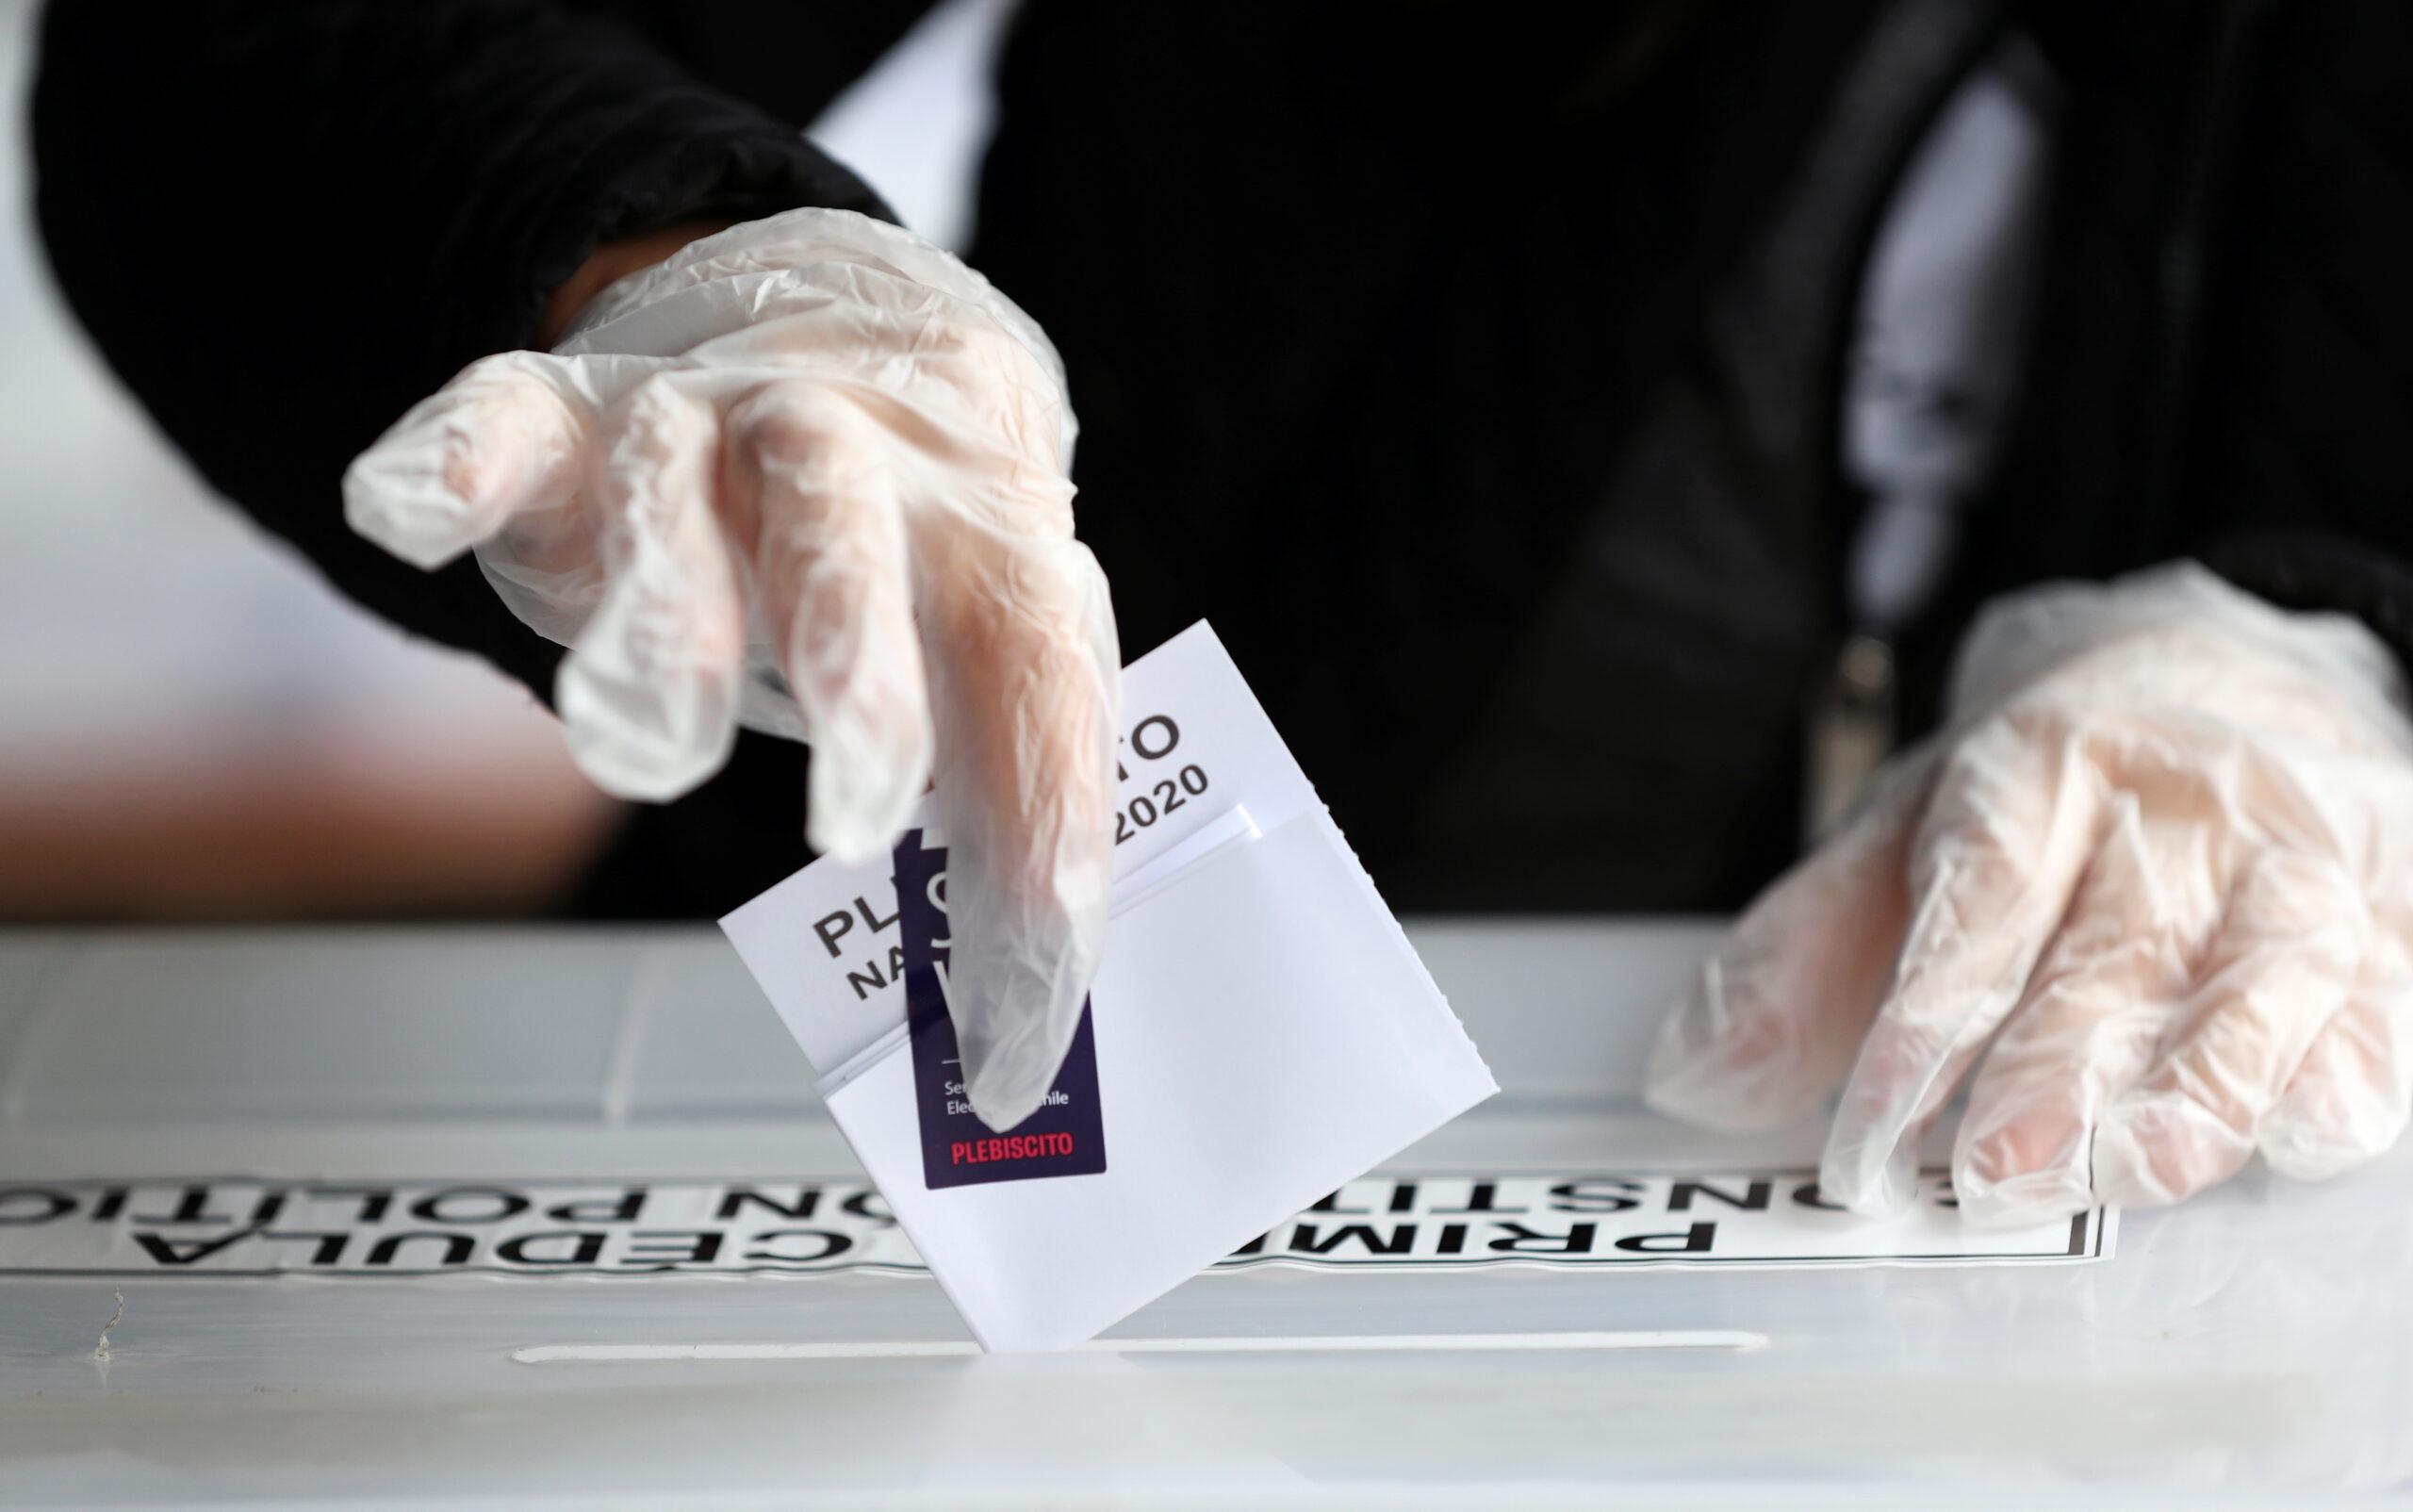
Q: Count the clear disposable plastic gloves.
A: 2